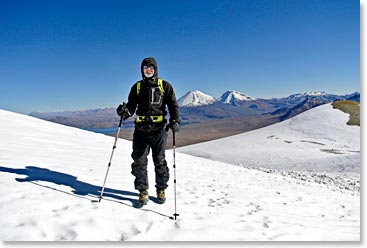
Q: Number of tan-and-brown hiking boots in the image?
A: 2